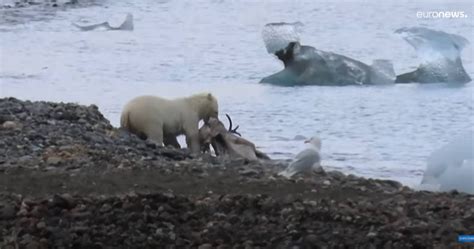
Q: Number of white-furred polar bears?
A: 1